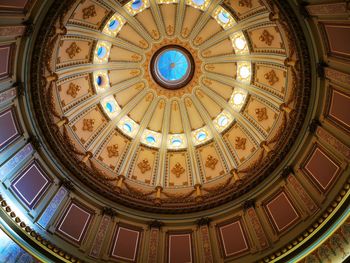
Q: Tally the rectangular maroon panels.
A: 12